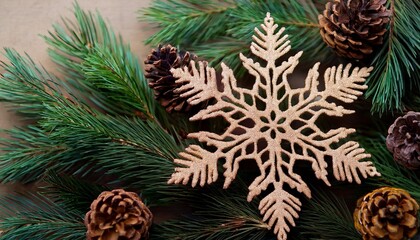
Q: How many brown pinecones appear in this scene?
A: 5